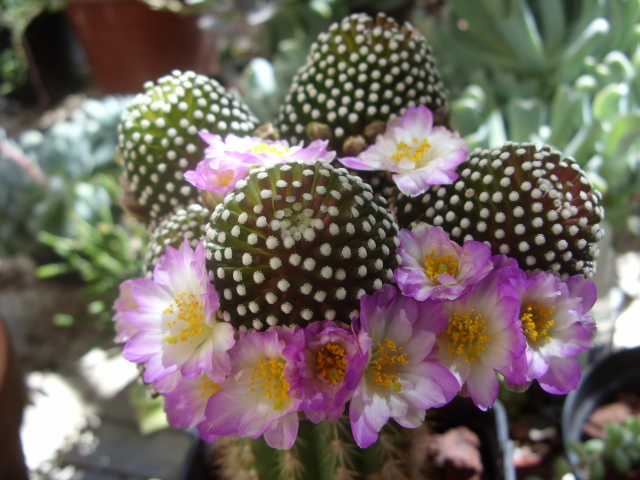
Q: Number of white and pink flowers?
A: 12